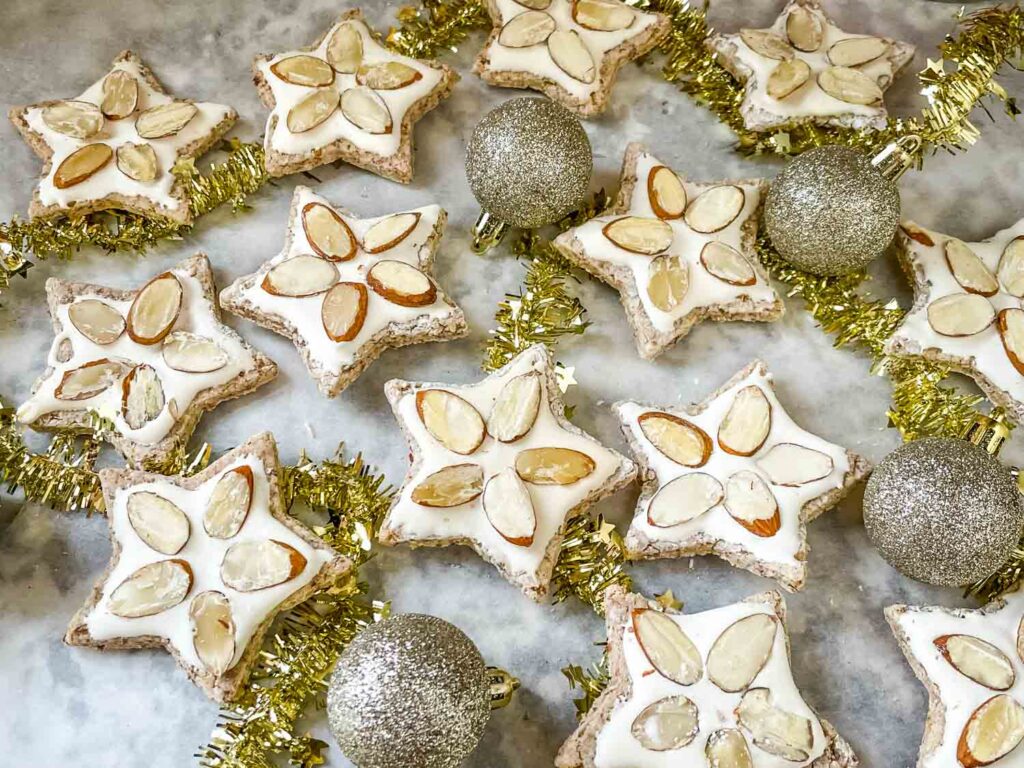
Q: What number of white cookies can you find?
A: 13